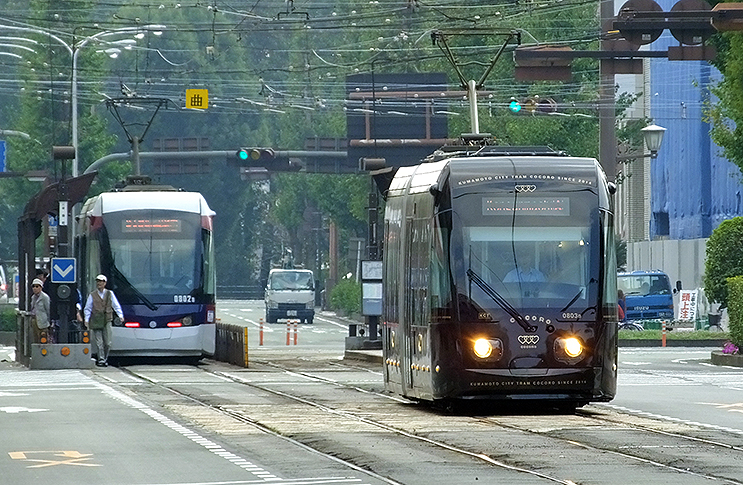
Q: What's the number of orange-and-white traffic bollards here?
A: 4